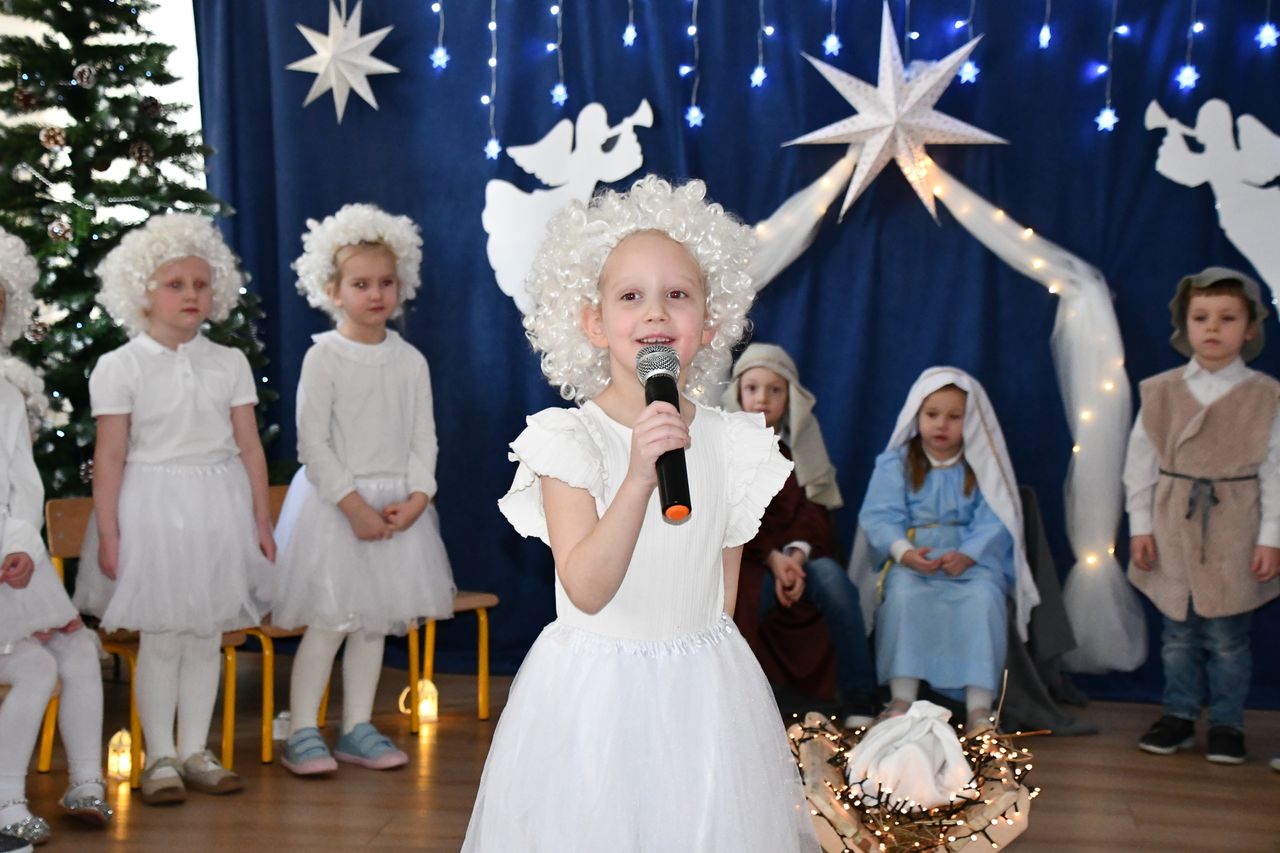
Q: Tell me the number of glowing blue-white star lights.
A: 12